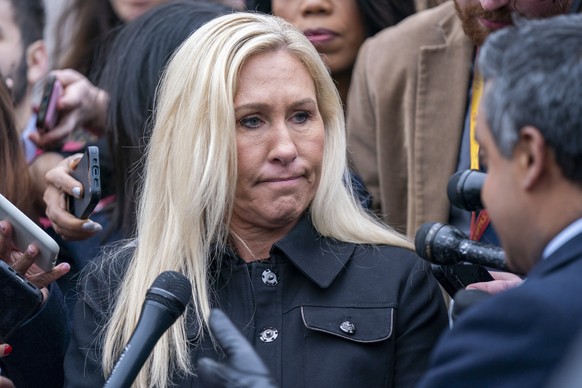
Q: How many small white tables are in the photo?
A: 0